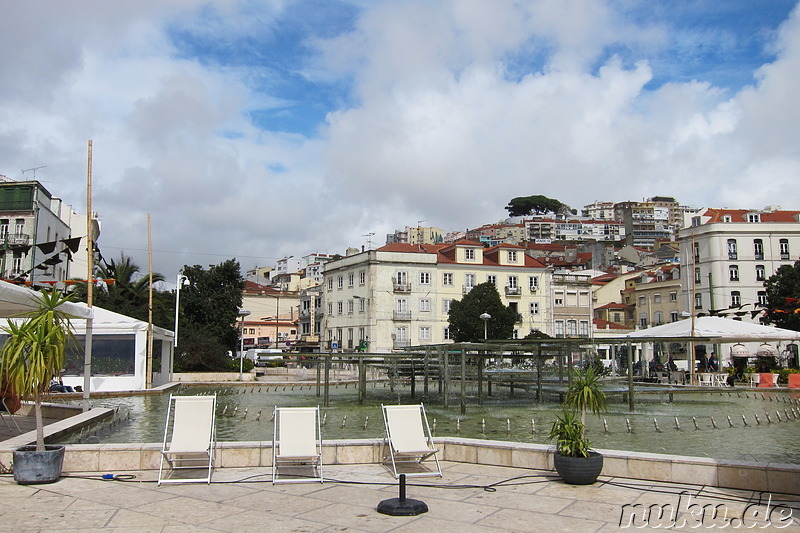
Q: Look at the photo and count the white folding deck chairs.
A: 3